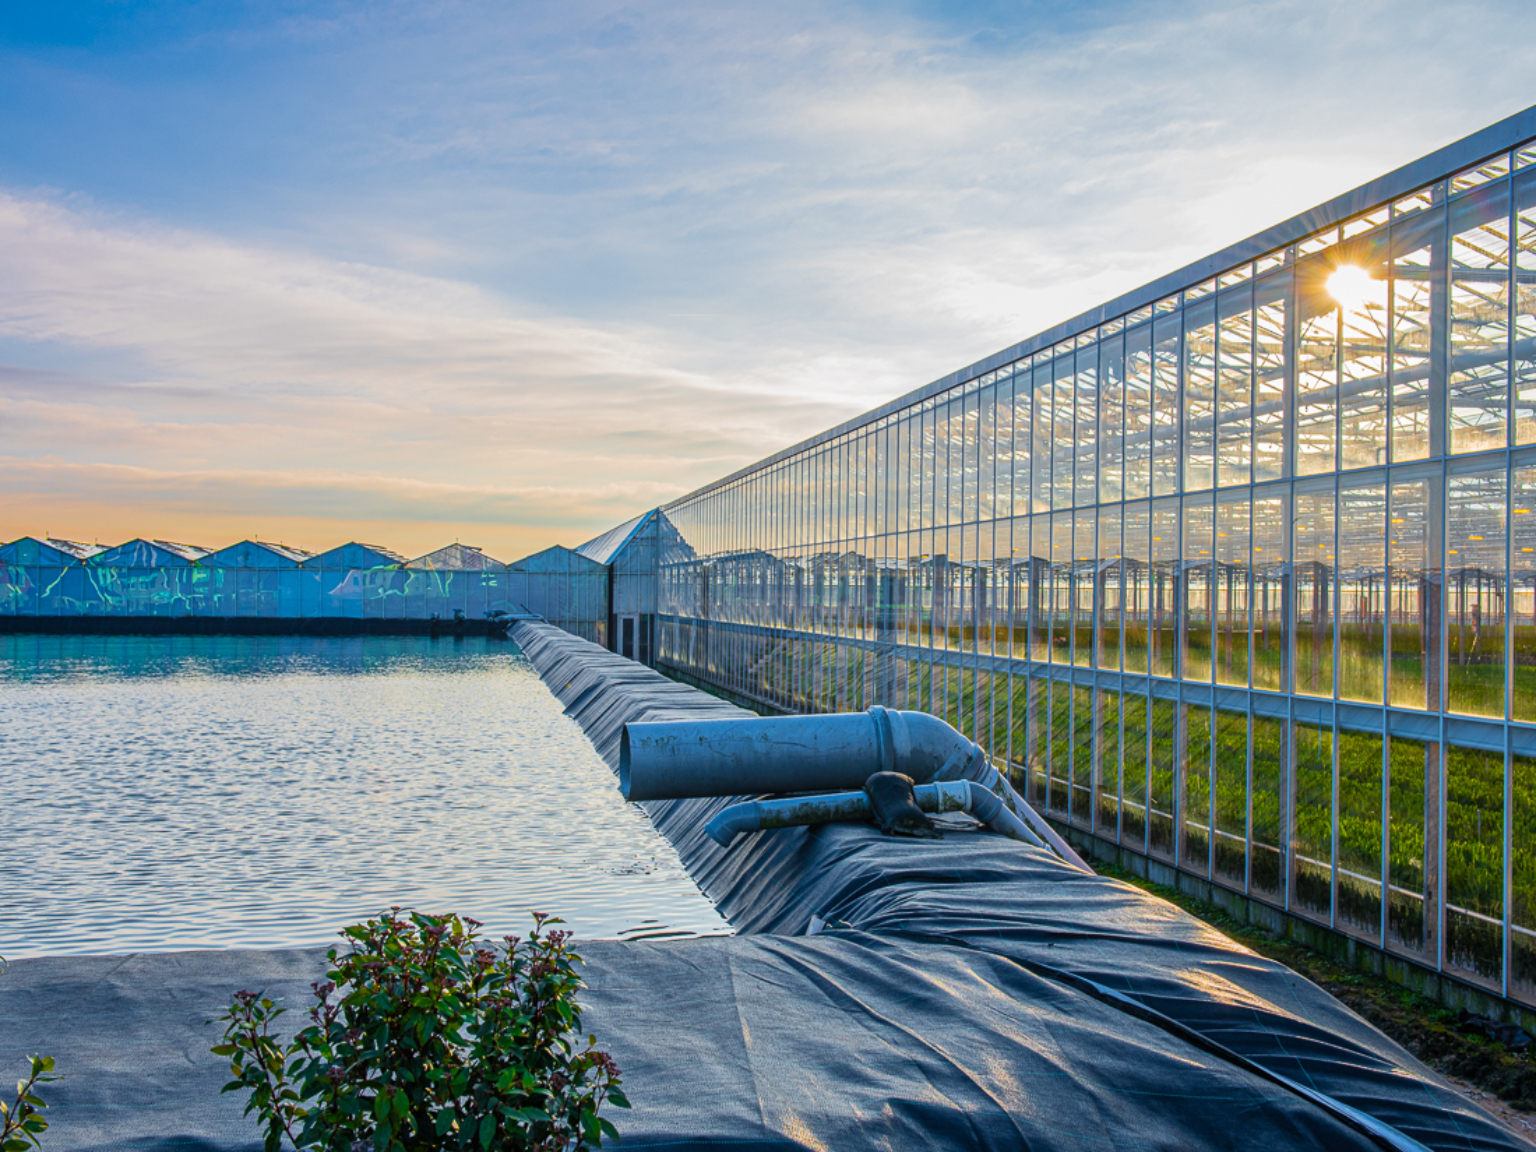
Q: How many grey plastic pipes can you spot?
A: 2